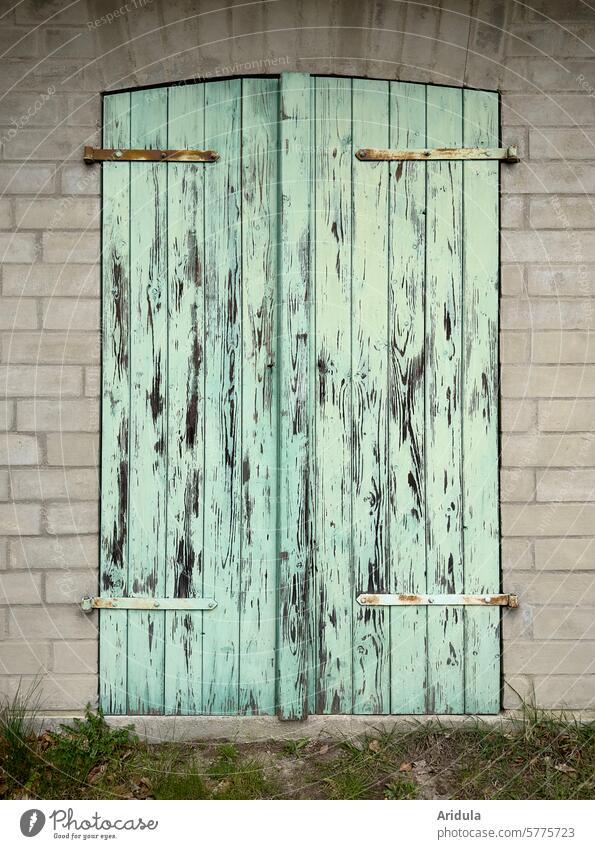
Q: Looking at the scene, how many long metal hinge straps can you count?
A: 4